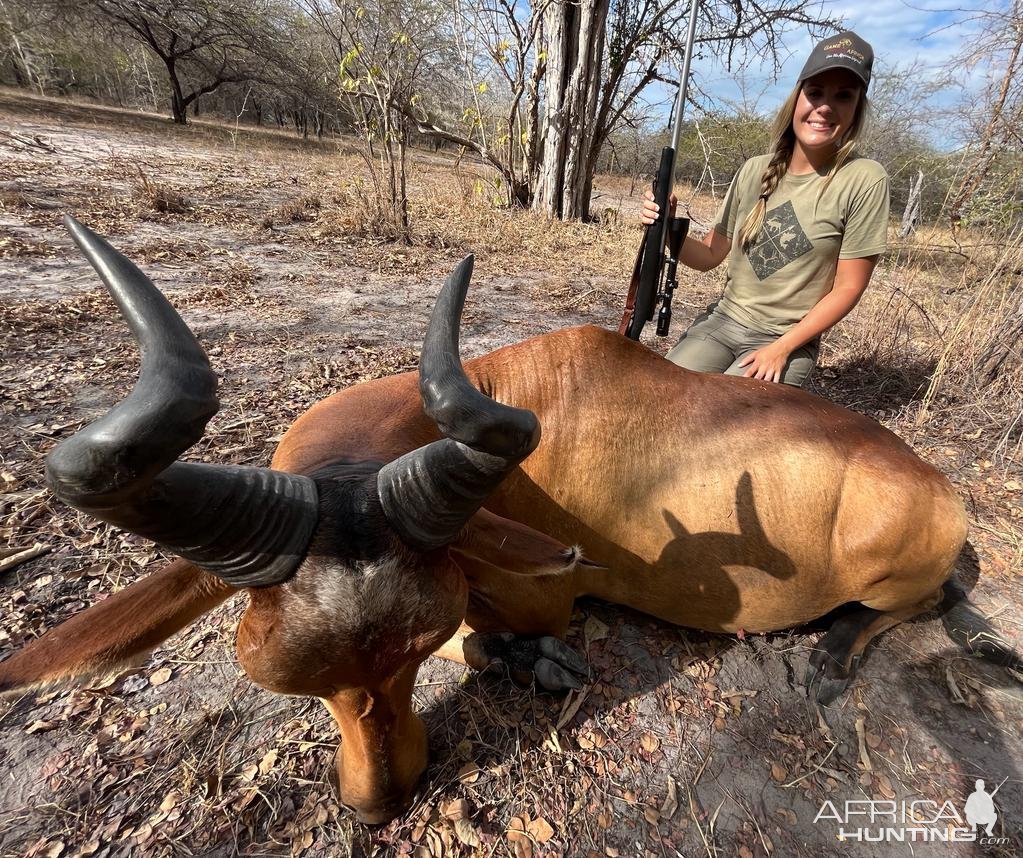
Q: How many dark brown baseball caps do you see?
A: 1